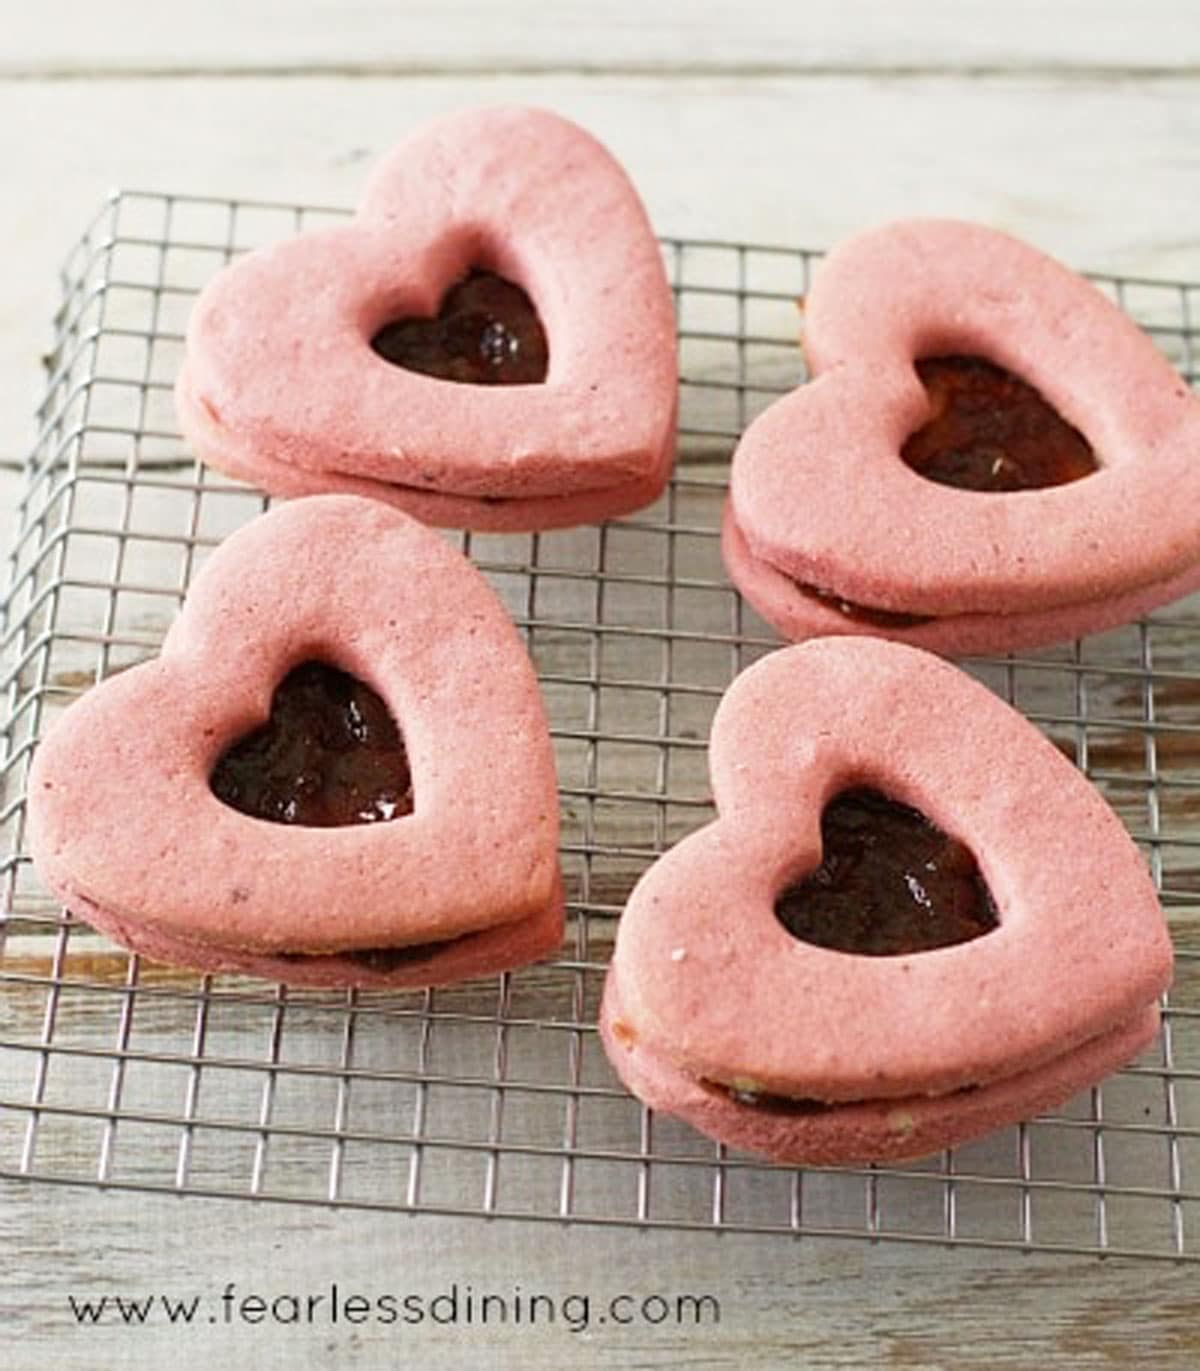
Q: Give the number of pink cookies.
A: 4